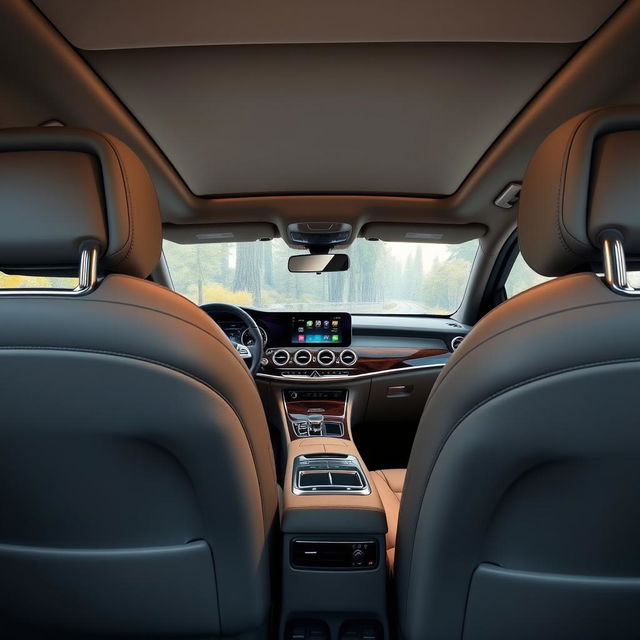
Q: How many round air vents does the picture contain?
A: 5